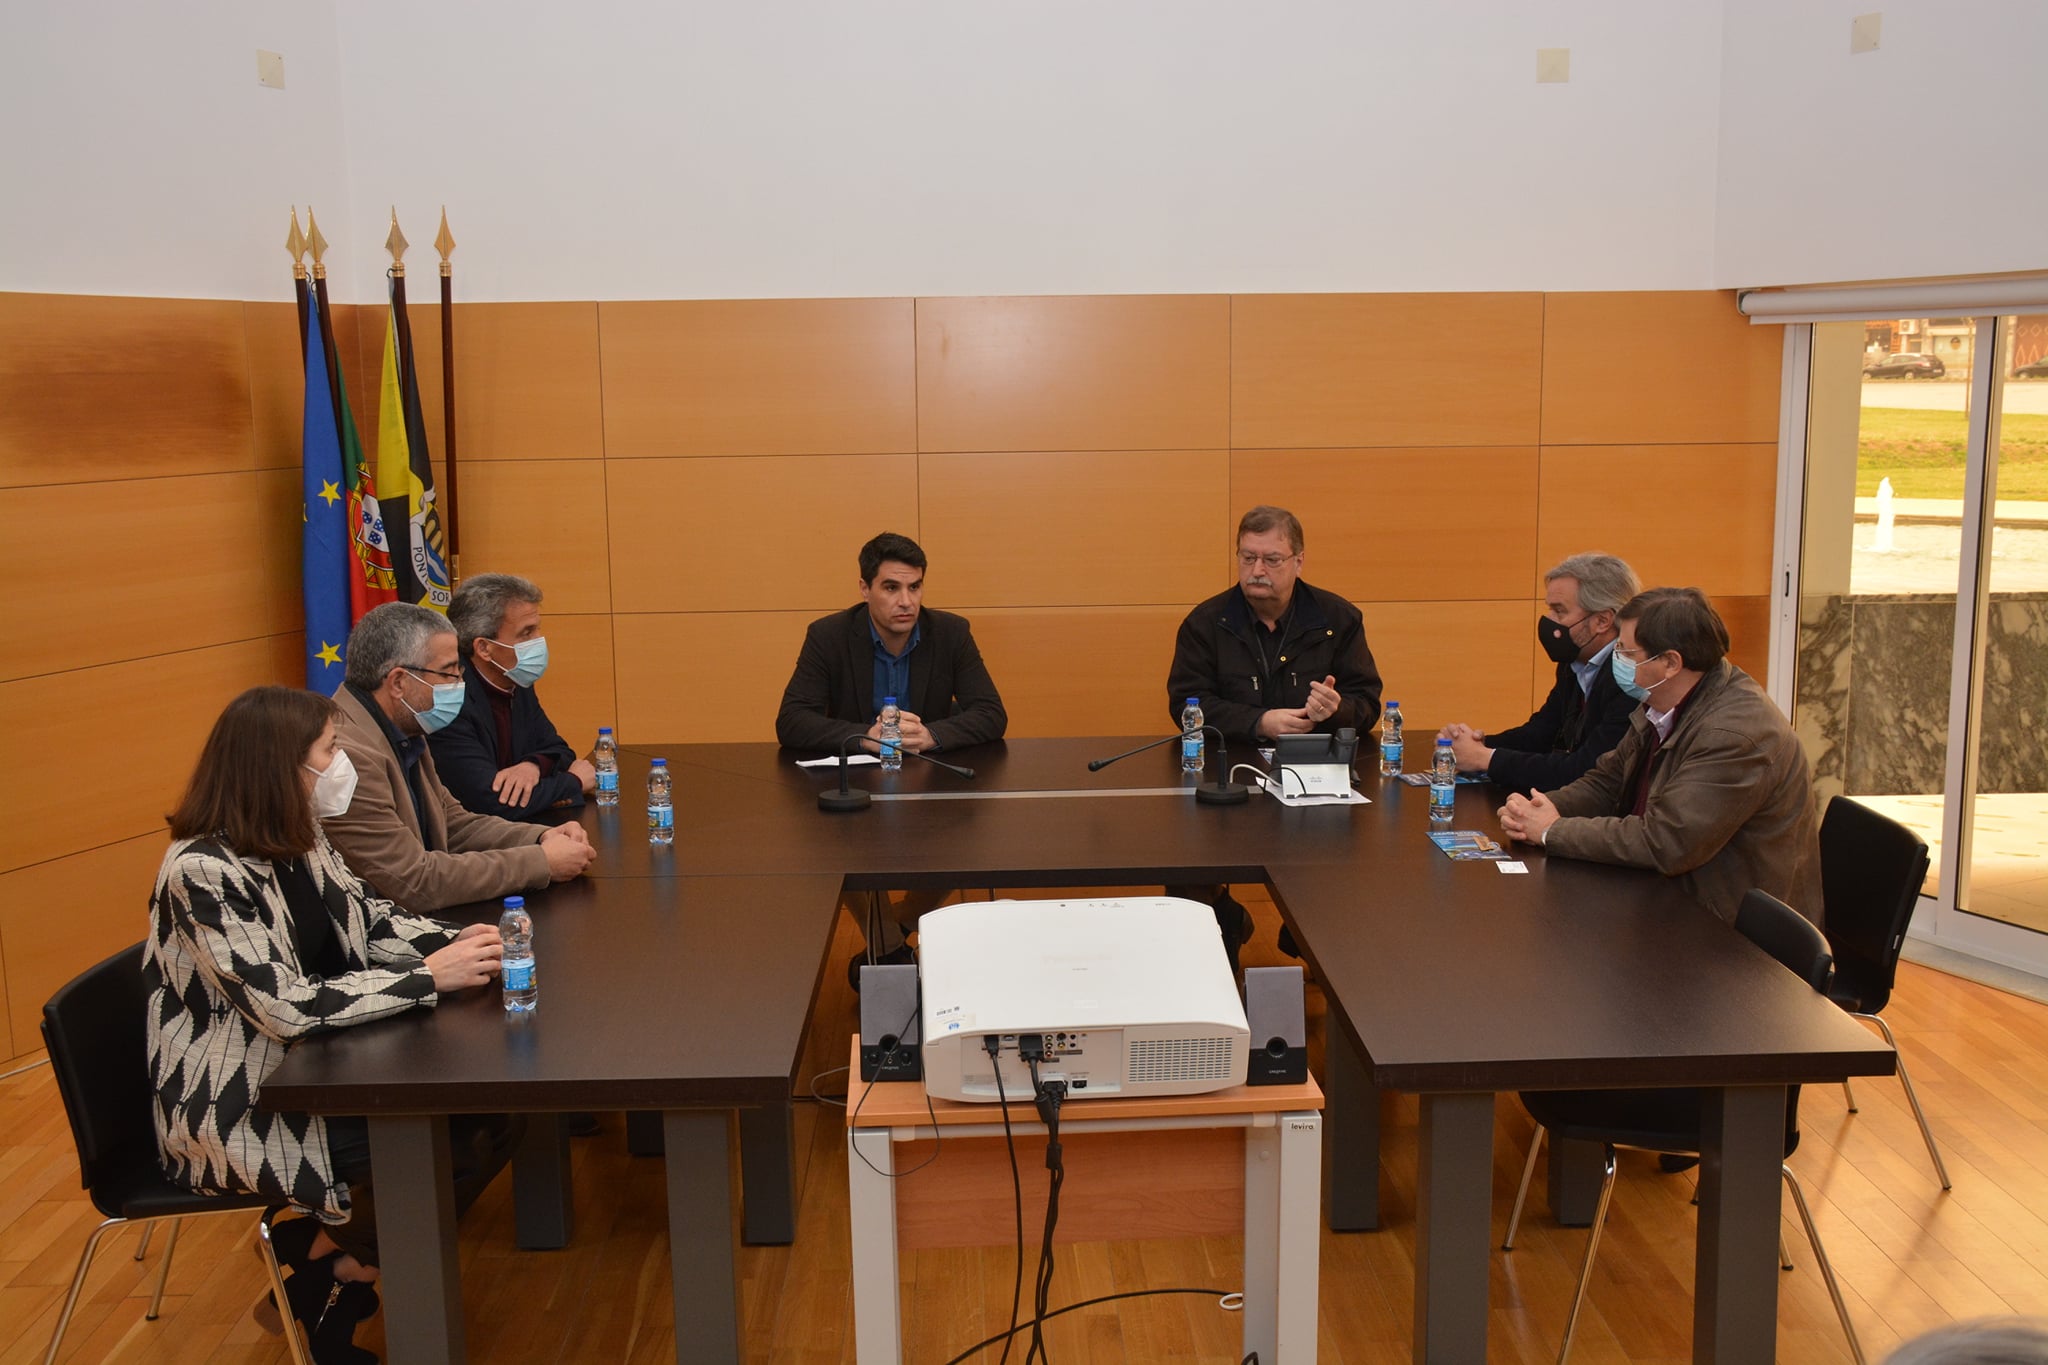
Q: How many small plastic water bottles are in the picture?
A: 7